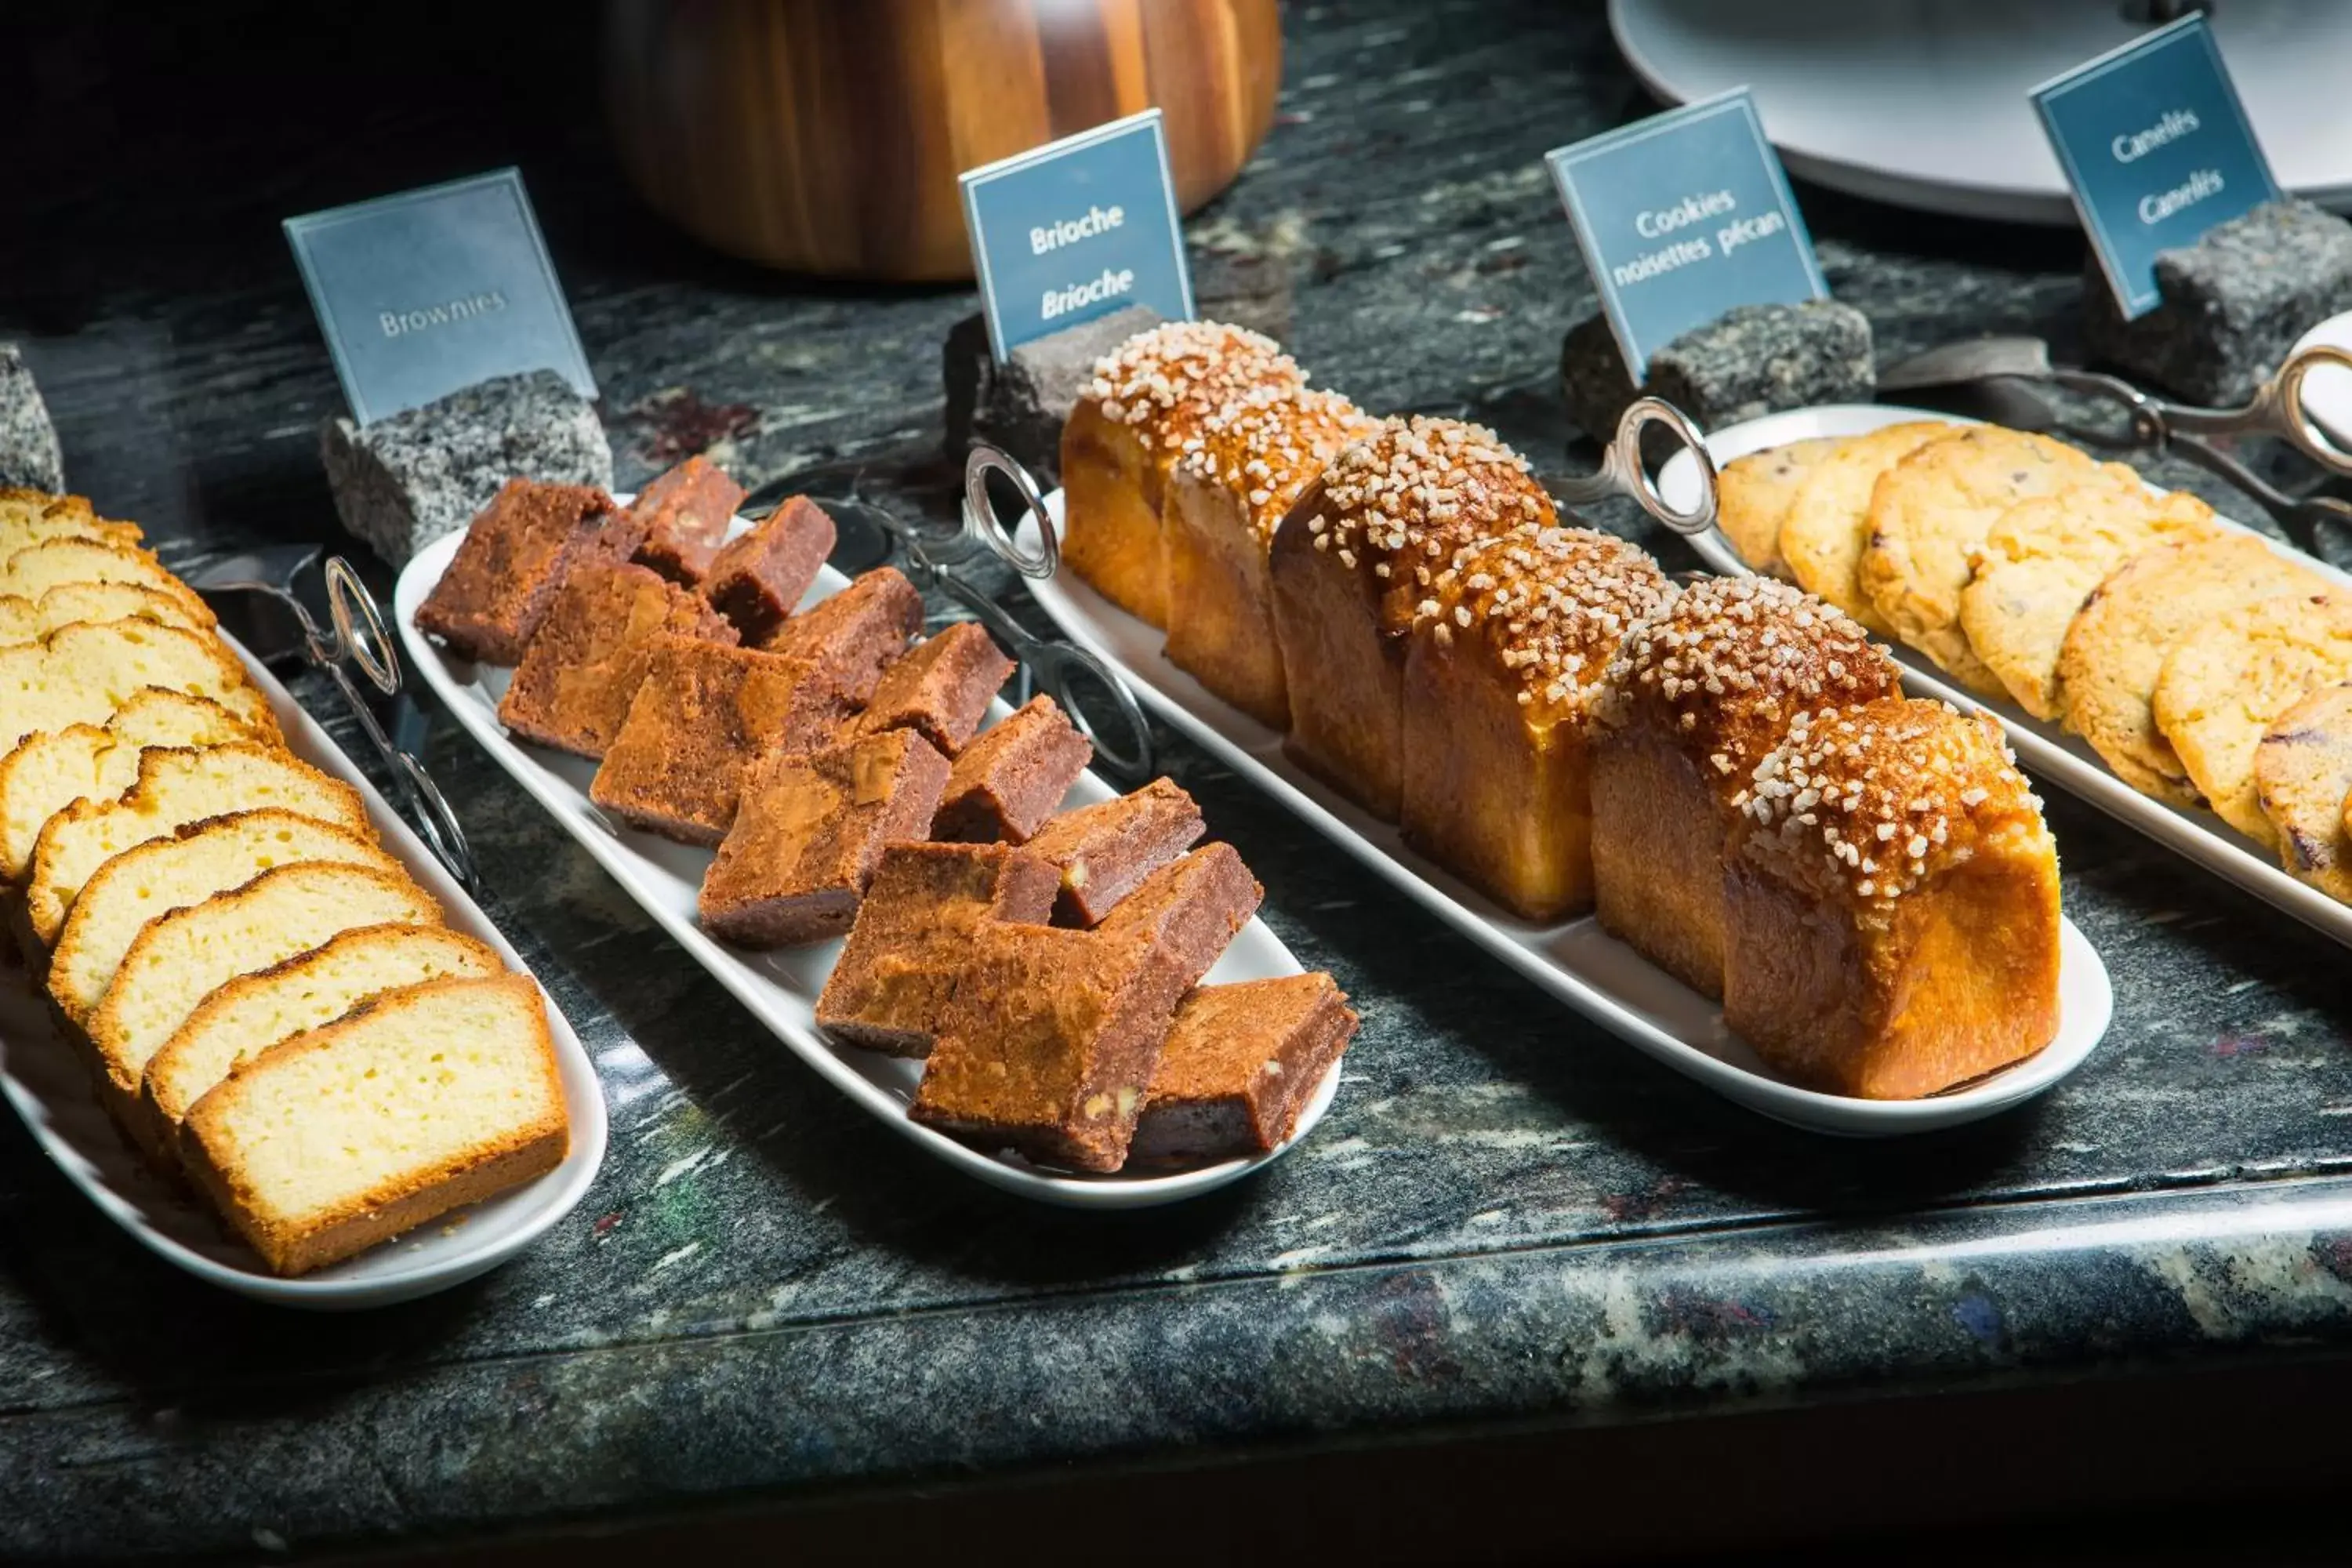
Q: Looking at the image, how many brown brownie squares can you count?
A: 14